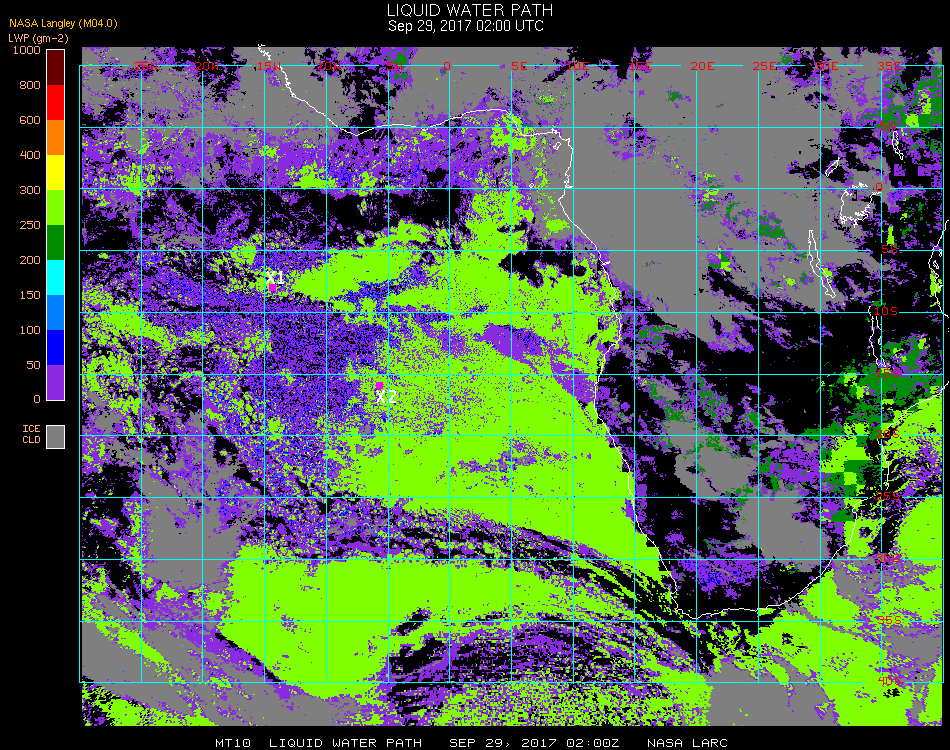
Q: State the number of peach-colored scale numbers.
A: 11